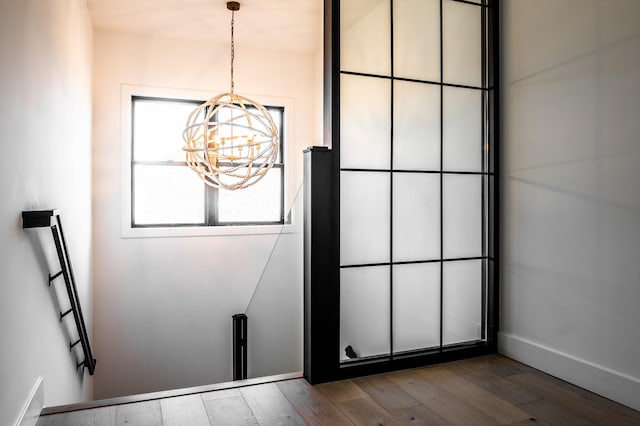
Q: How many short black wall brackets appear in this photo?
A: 4